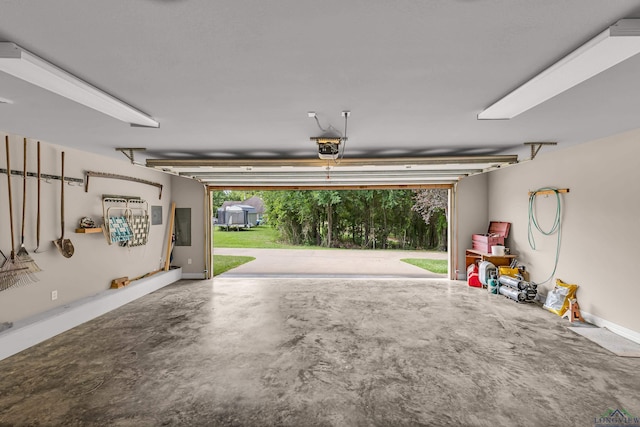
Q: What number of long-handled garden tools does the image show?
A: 4